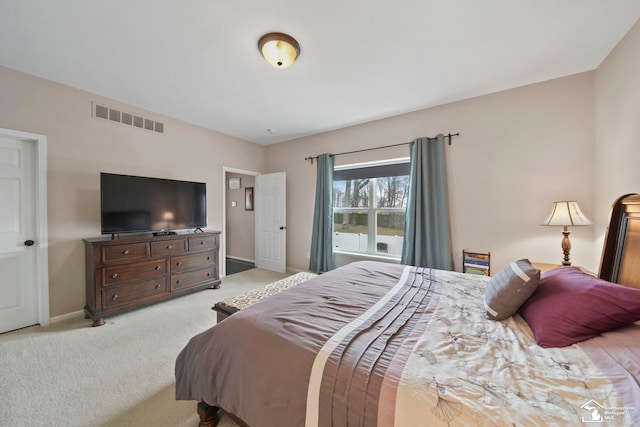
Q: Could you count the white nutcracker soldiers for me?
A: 0